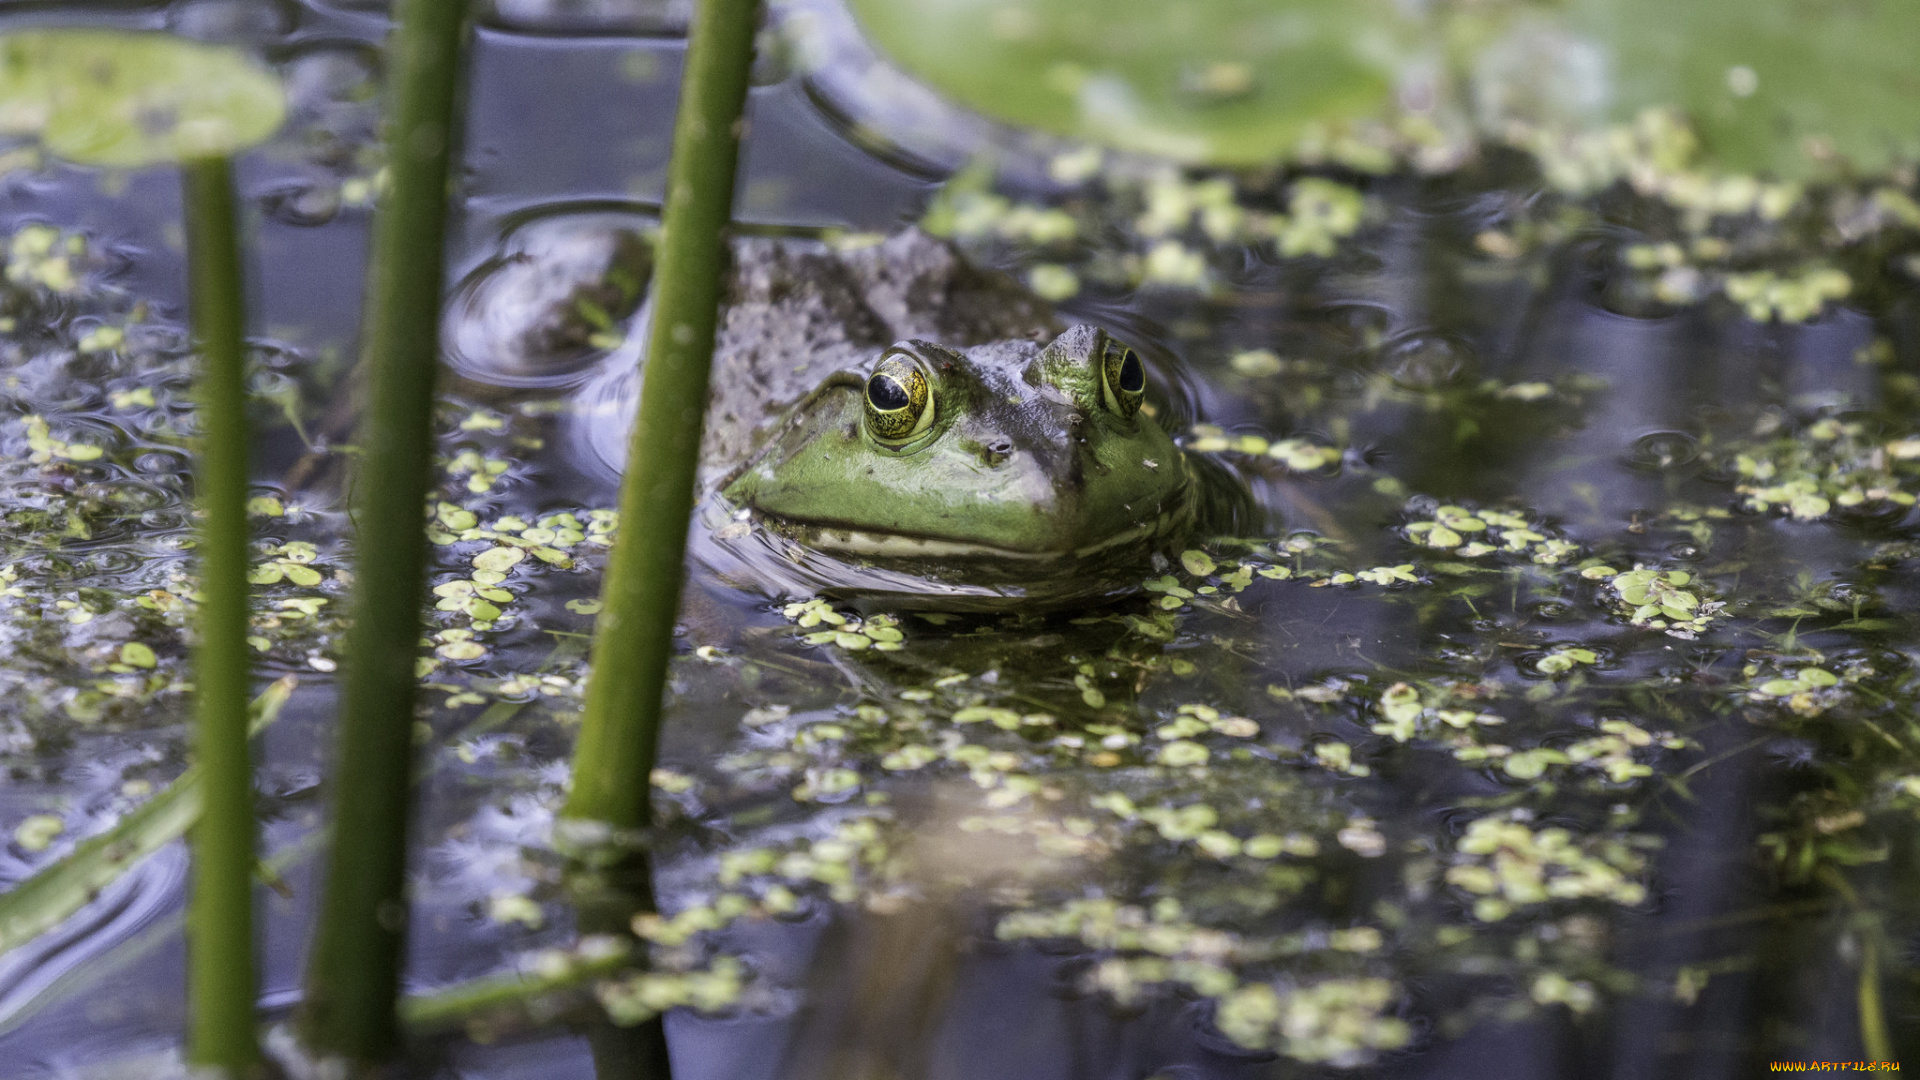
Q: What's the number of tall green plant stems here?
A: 3